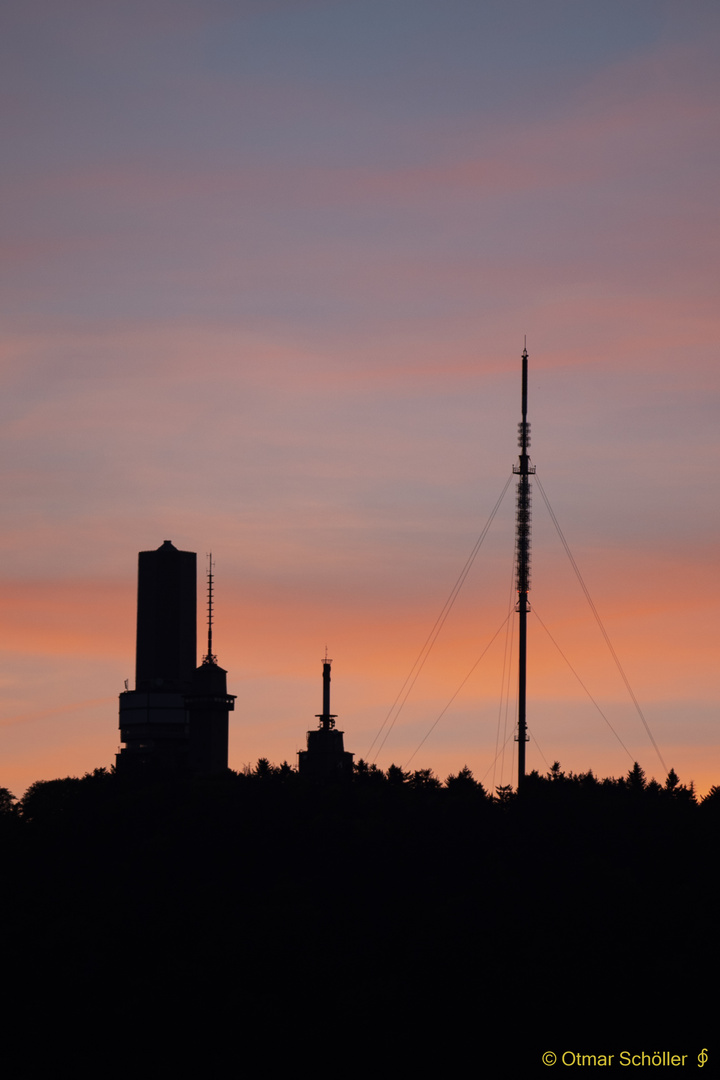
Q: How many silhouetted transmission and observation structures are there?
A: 4